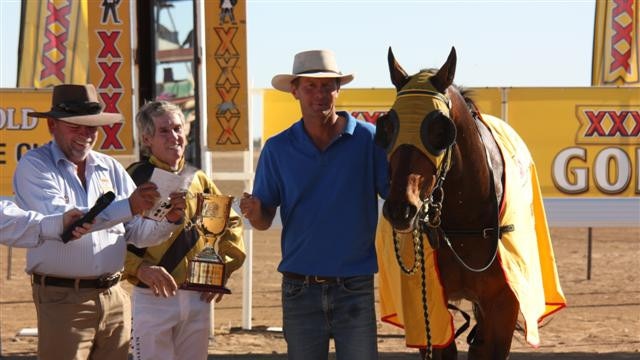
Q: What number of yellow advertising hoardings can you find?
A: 7